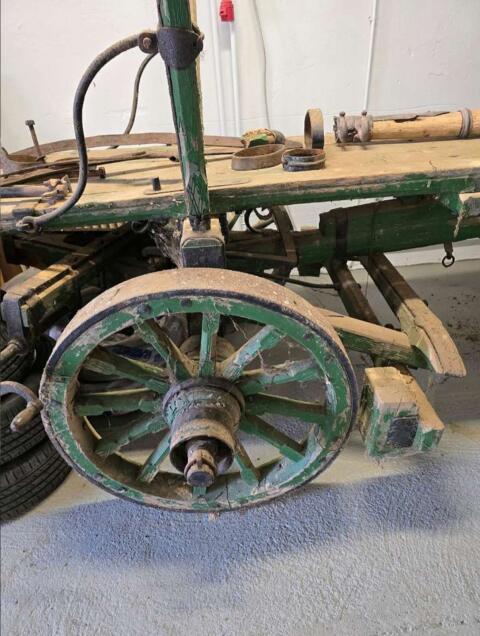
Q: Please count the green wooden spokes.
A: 12